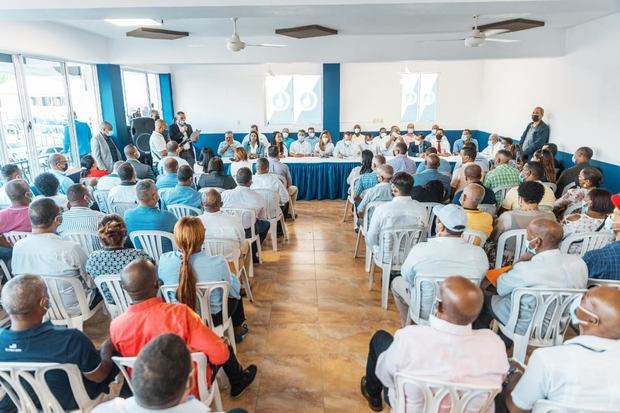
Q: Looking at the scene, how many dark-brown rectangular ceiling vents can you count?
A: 3